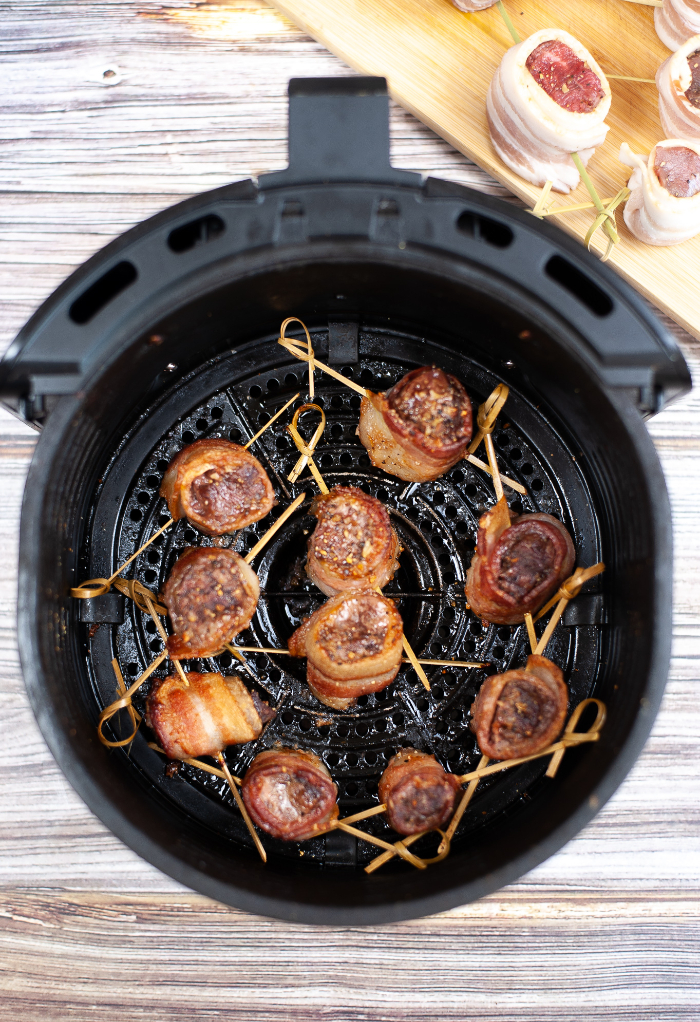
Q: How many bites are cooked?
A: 10